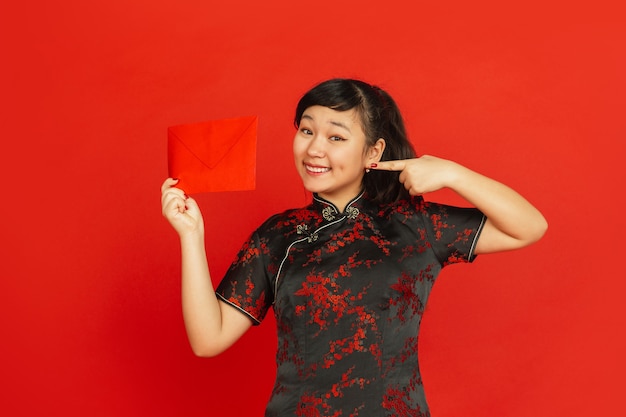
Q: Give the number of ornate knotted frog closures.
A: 2